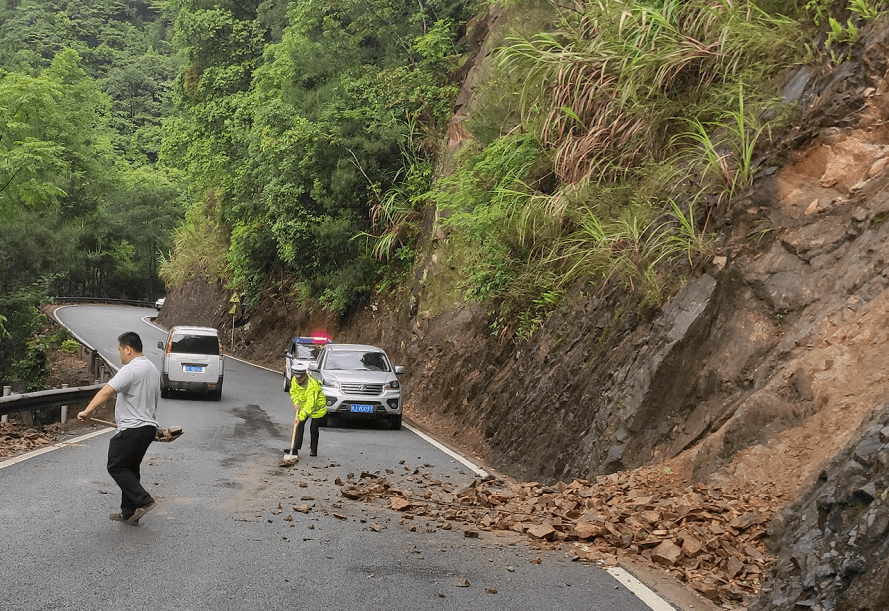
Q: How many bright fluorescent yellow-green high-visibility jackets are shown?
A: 1